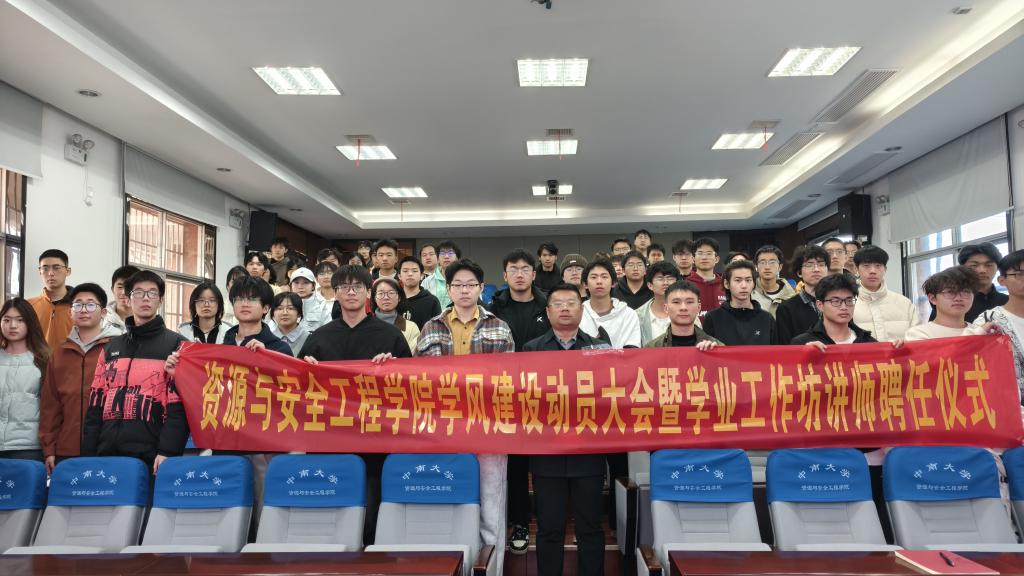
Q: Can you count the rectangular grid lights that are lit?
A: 9